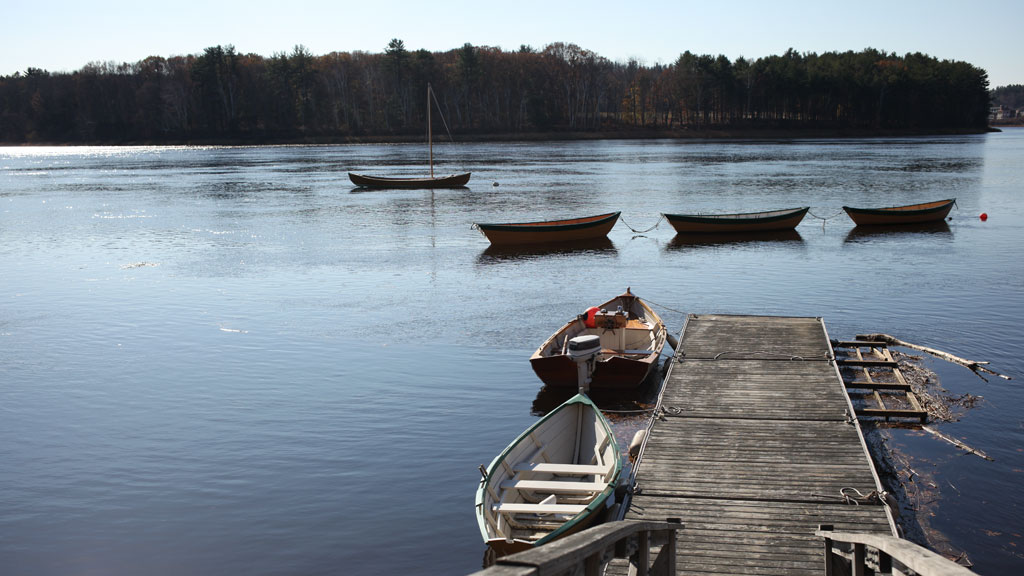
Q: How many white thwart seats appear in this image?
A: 3